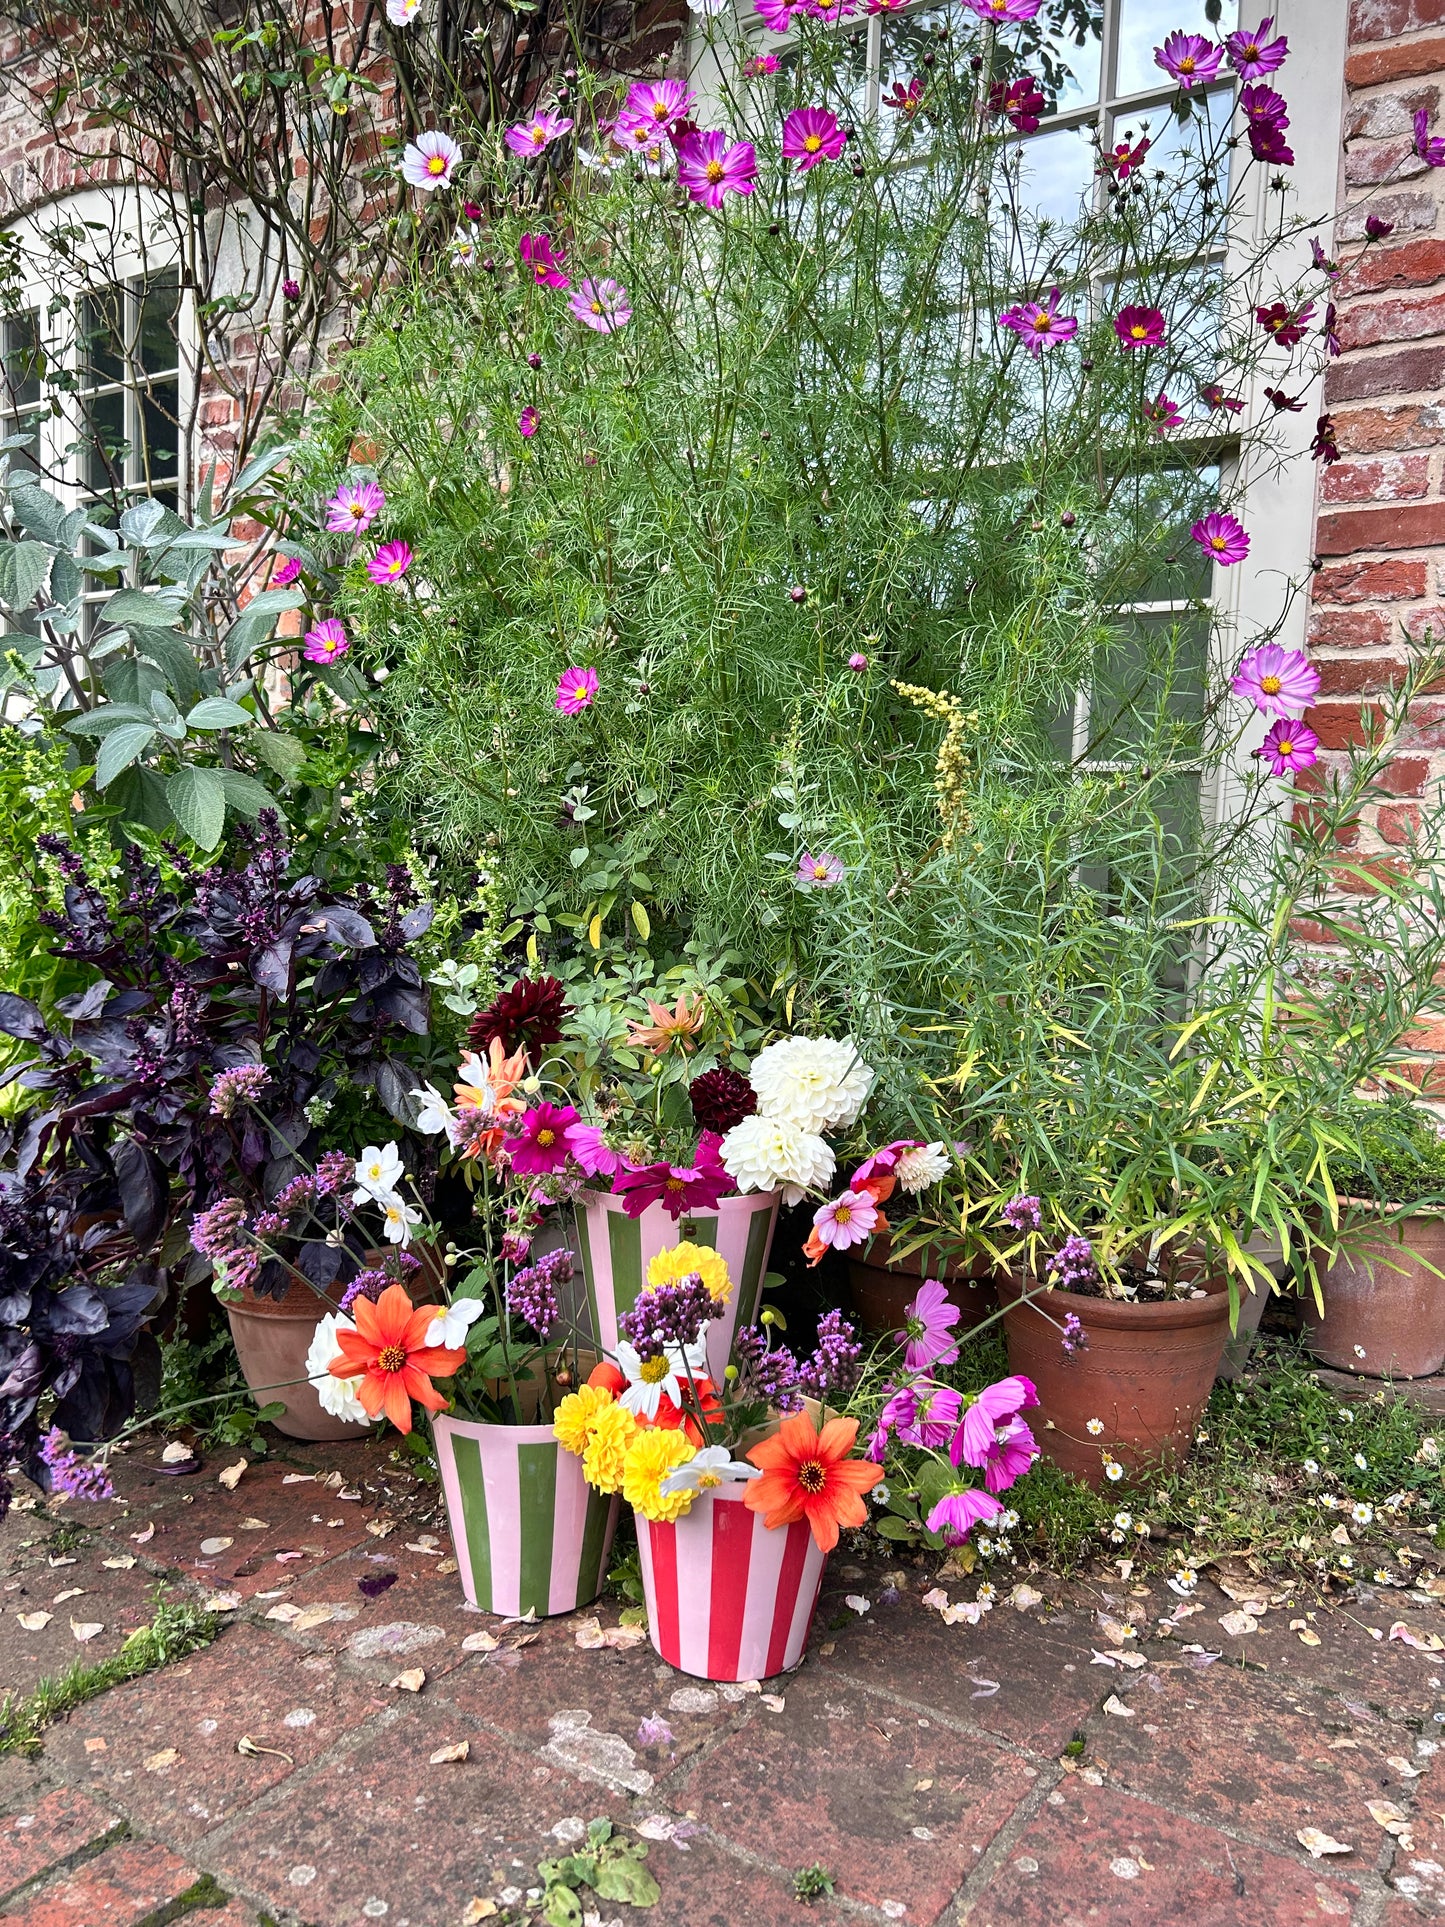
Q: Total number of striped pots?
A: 3